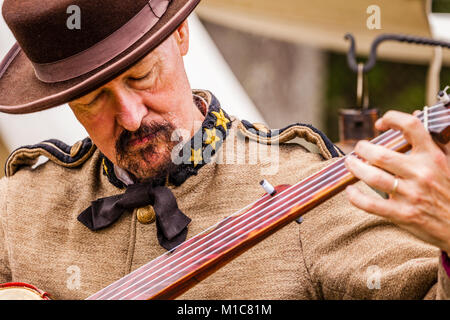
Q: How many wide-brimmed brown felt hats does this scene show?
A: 1